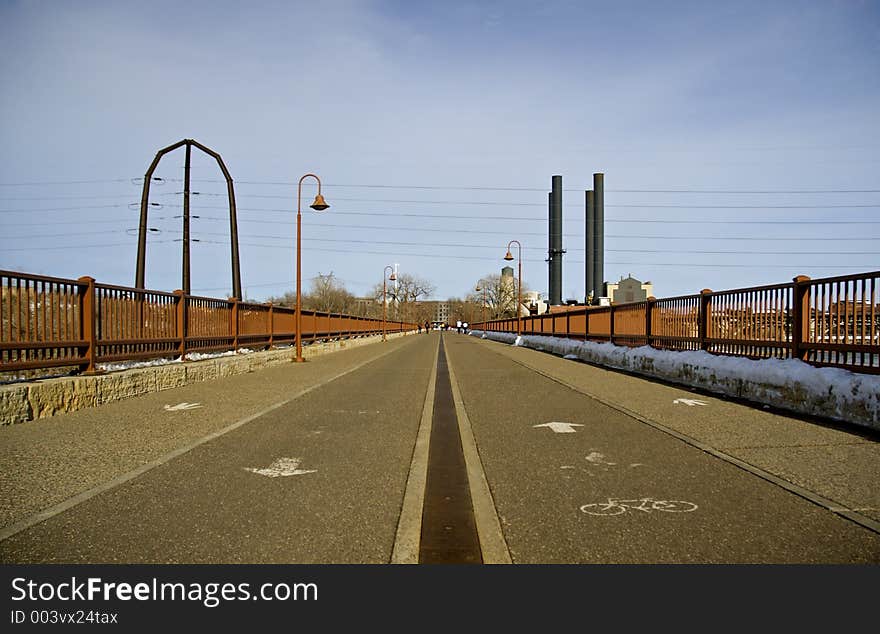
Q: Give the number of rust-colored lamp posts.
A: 4